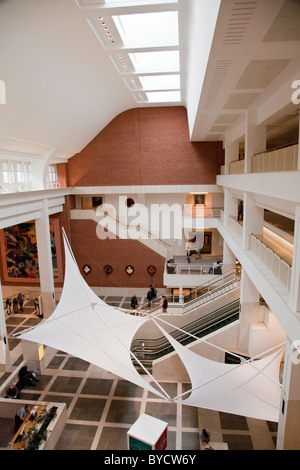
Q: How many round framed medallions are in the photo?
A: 4